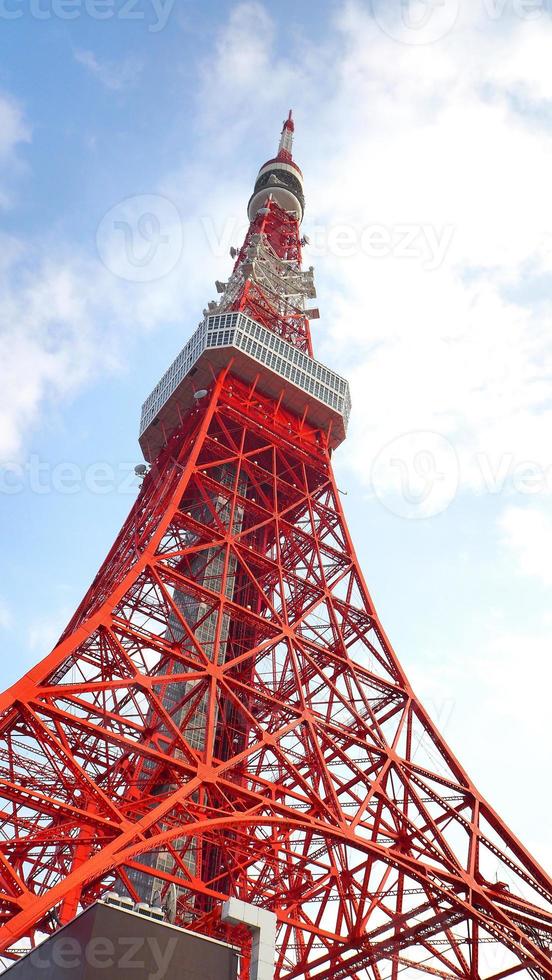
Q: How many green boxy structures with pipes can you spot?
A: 0